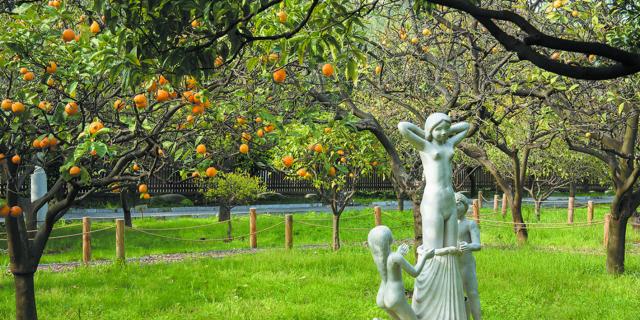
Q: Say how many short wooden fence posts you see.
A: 12